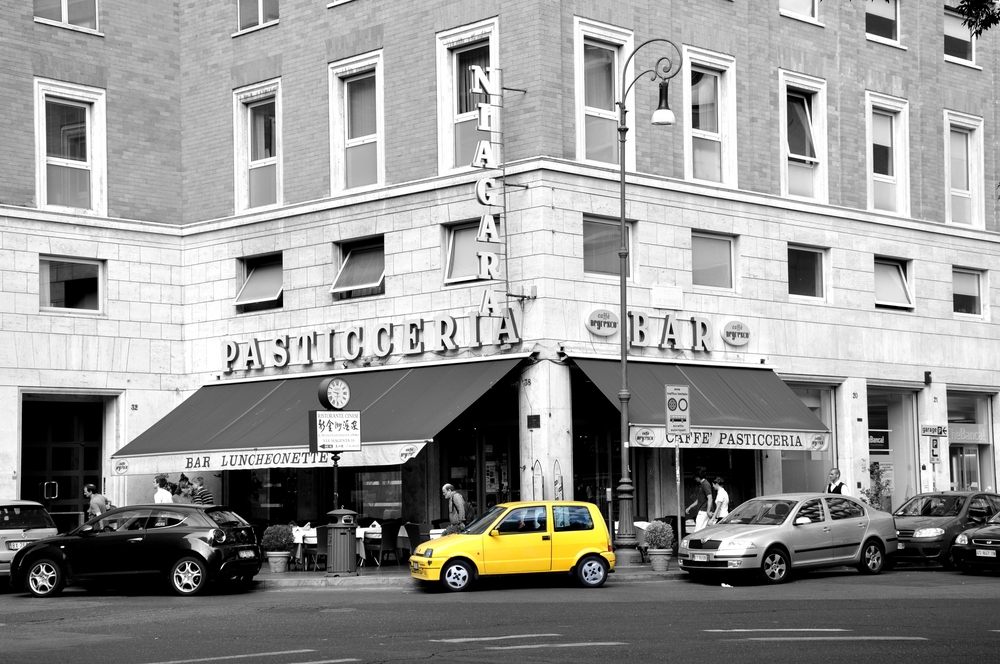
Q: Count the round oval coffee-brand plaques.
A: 2